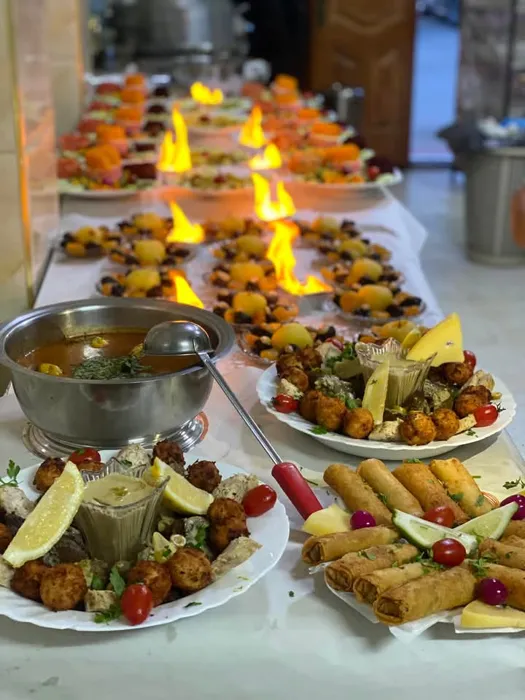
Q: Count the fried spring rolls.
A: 12